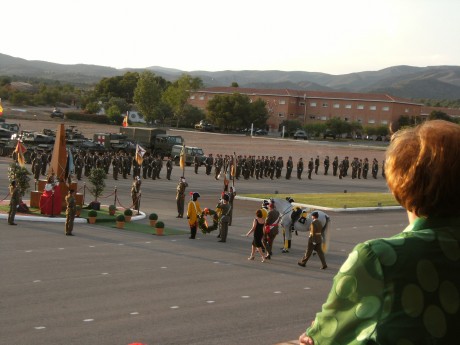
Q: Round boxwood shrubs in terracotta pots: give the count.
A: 7